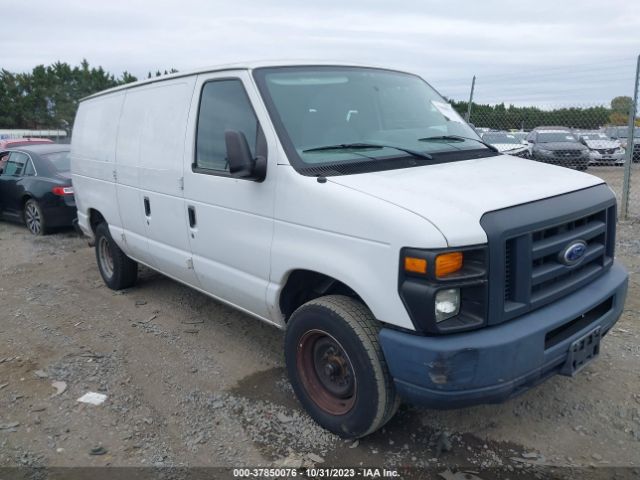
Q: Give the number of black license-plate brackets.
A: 1